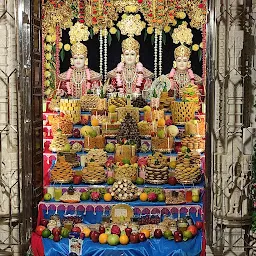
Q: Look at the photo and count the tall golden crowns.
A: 3